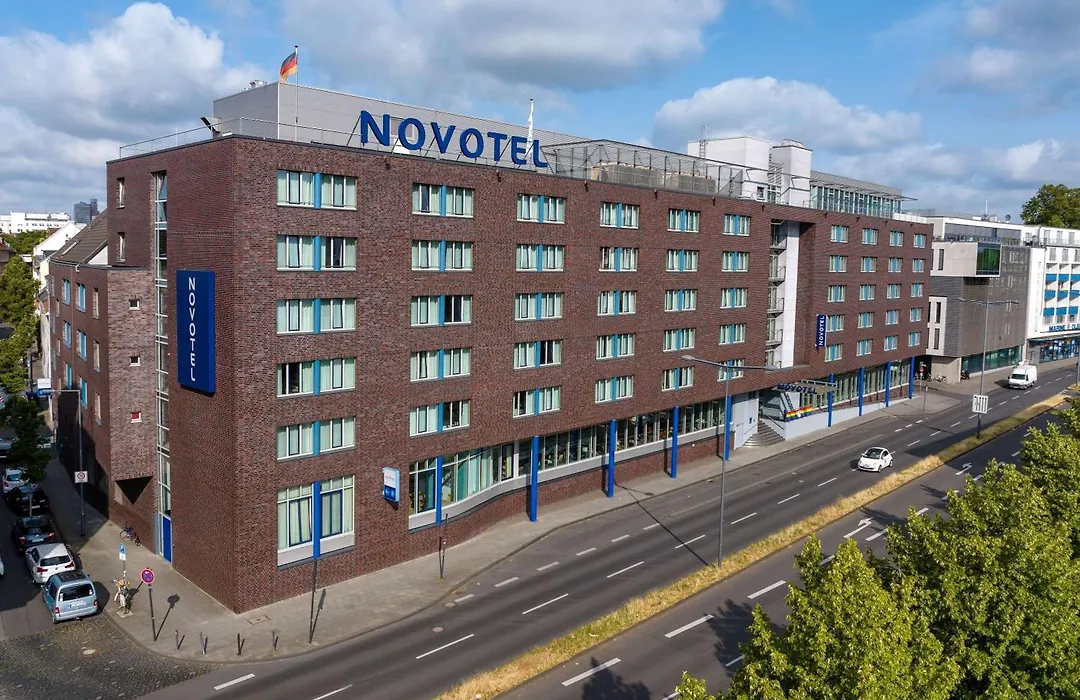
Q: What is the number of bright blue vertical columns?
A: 10